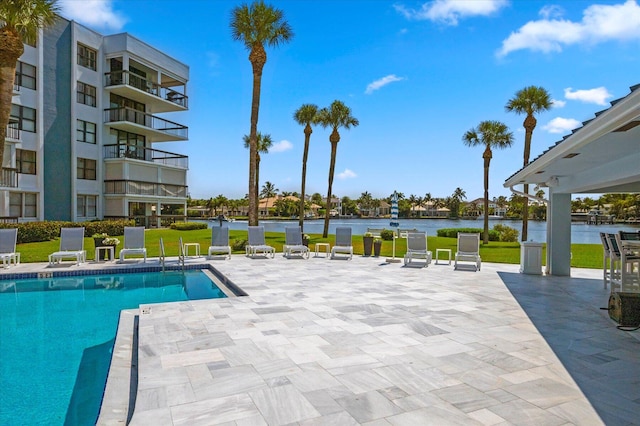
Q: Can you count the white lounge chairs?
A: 9